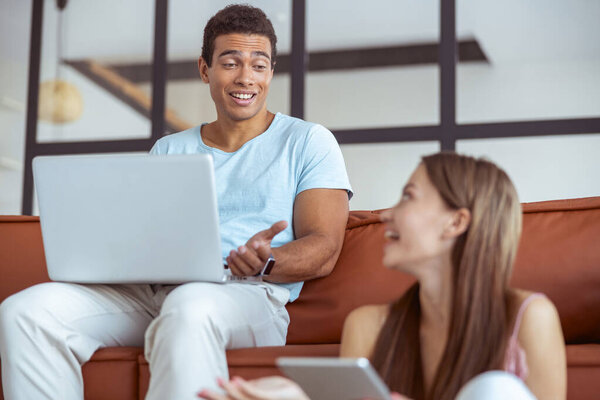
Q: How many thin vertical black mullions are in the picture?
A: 4